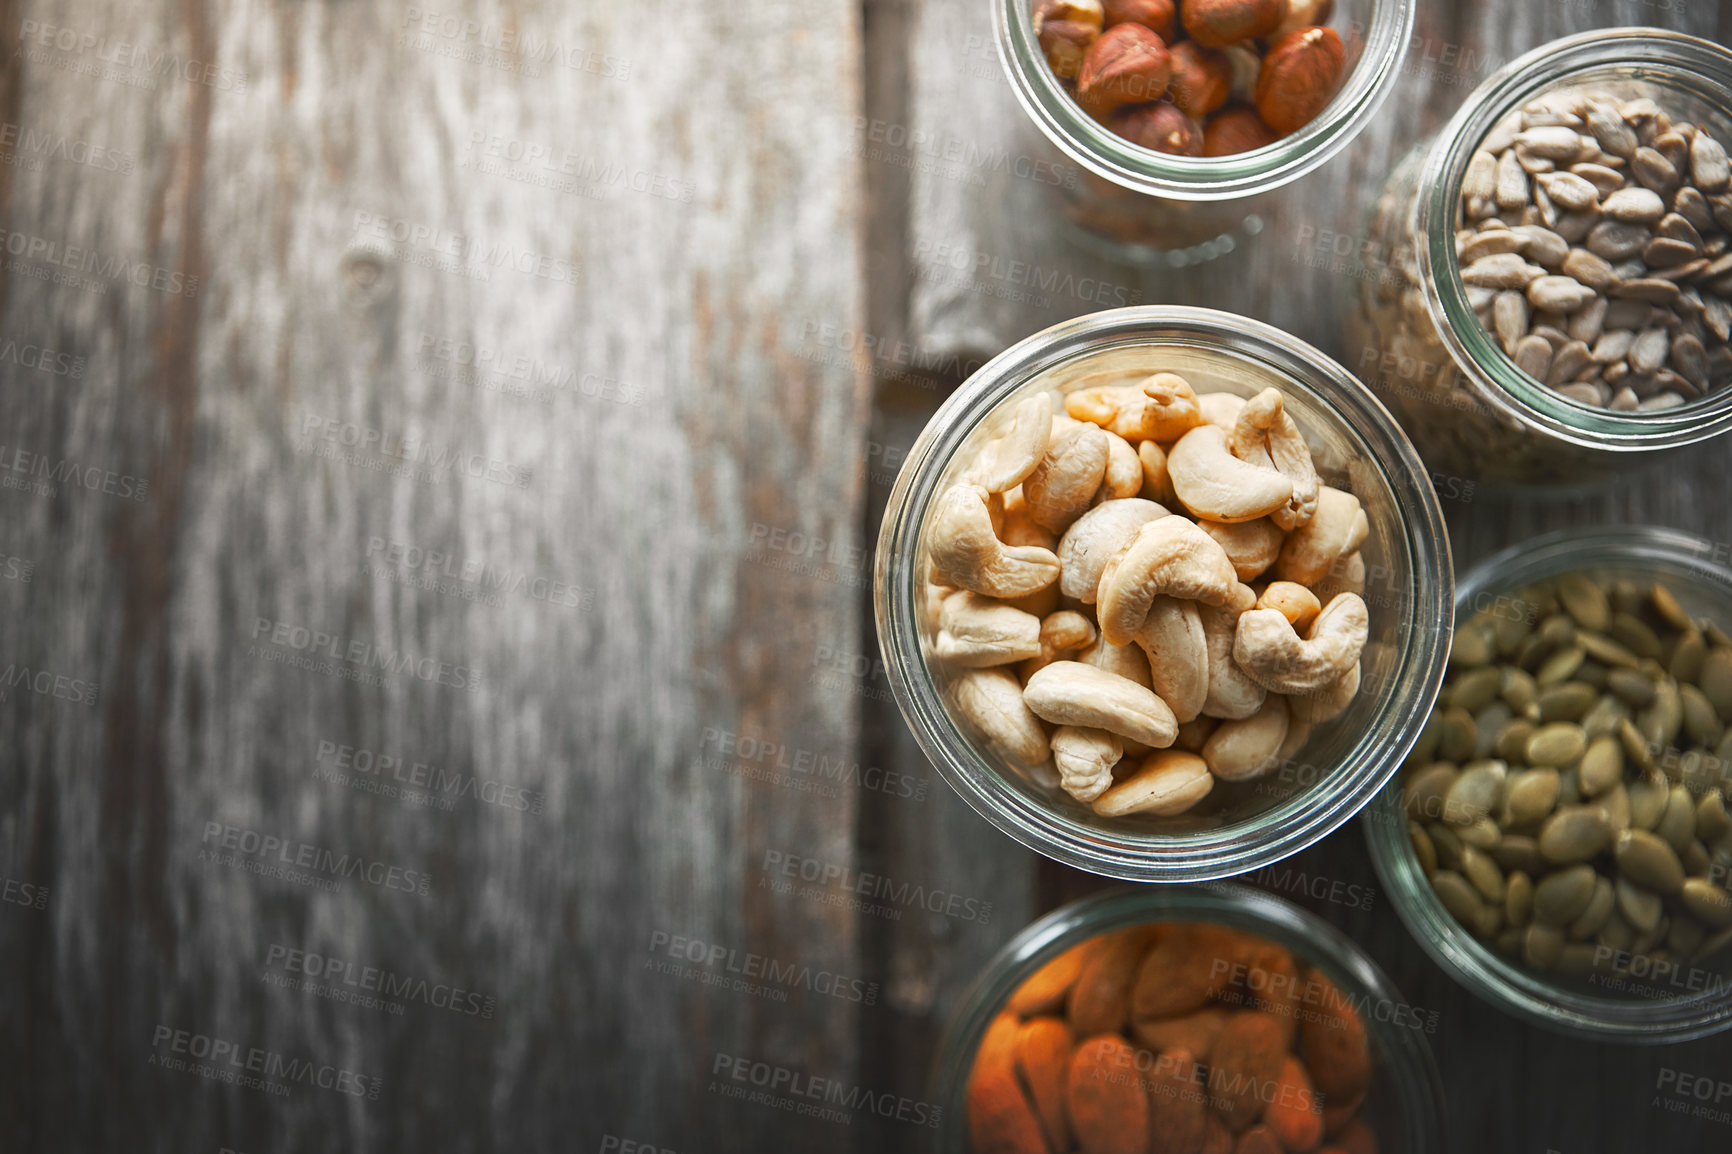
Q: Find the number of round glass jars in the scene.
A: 5